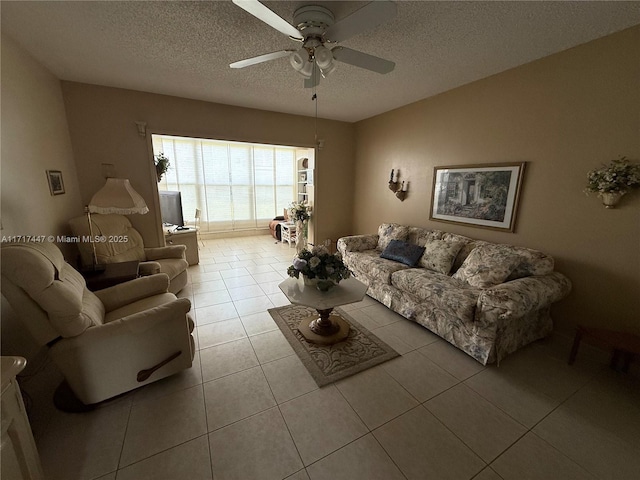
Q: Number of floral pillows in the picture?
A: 3